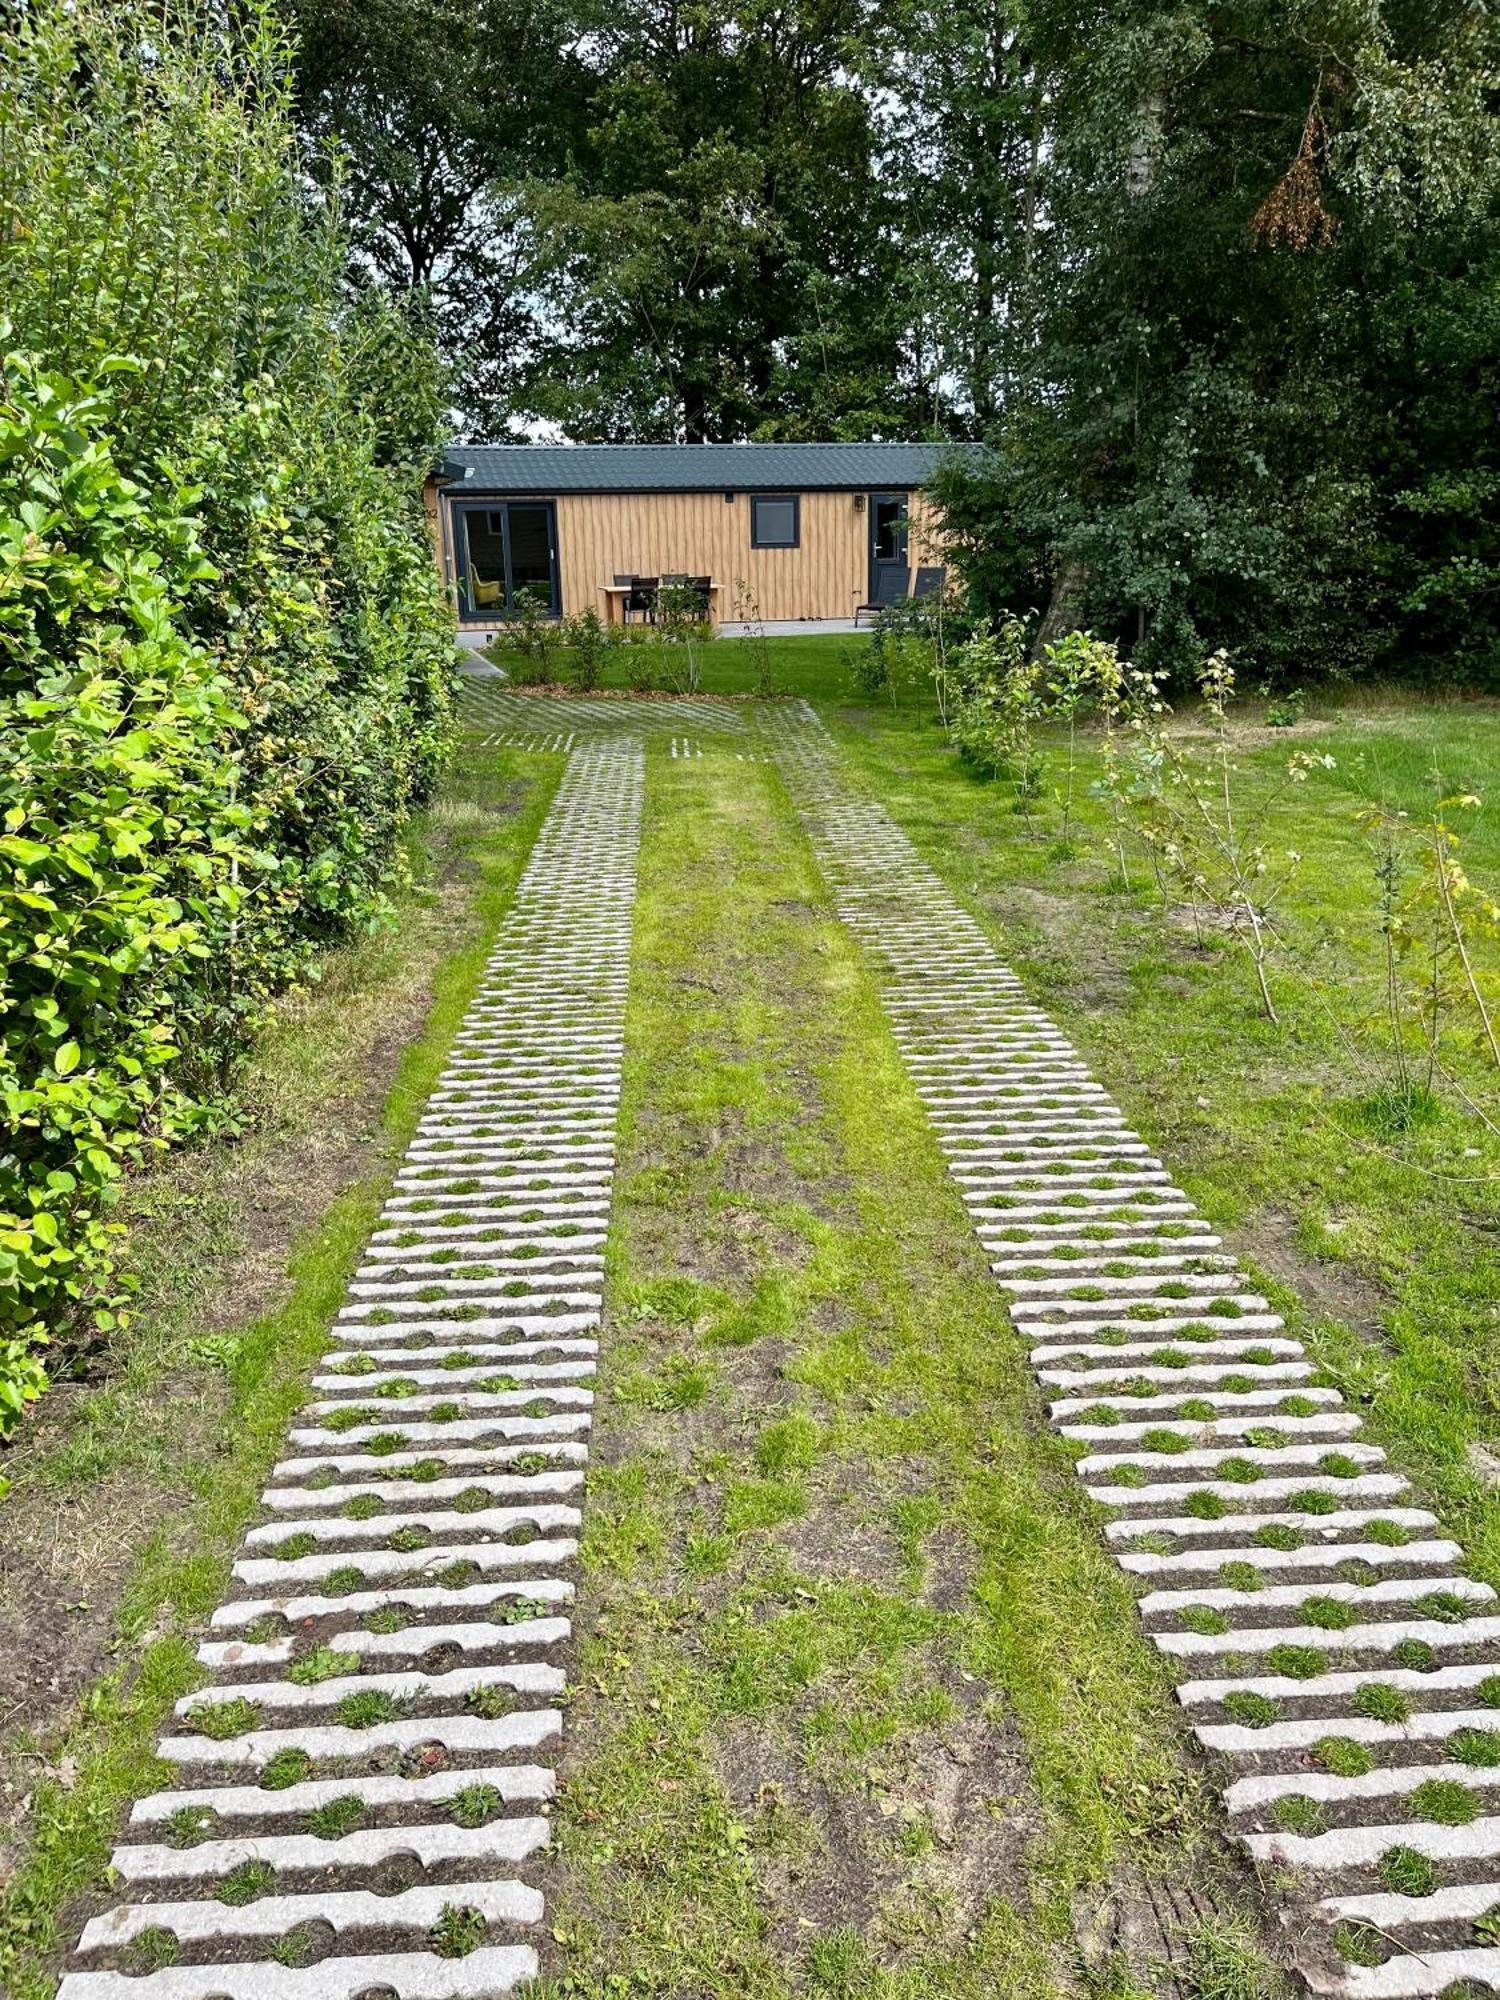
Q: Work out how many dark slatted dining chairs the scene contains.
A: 4